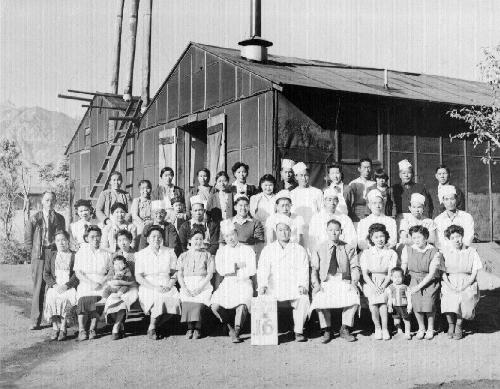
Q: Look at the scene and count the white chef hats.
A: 13